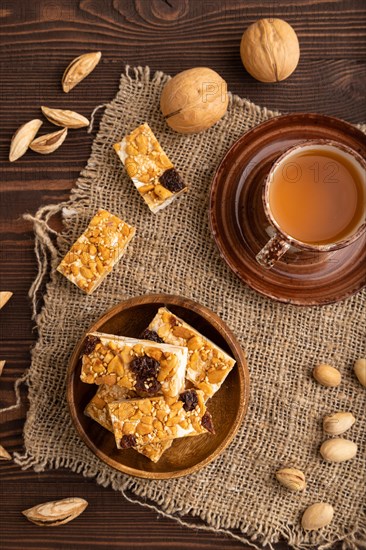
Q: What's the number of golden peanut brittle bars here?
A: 6